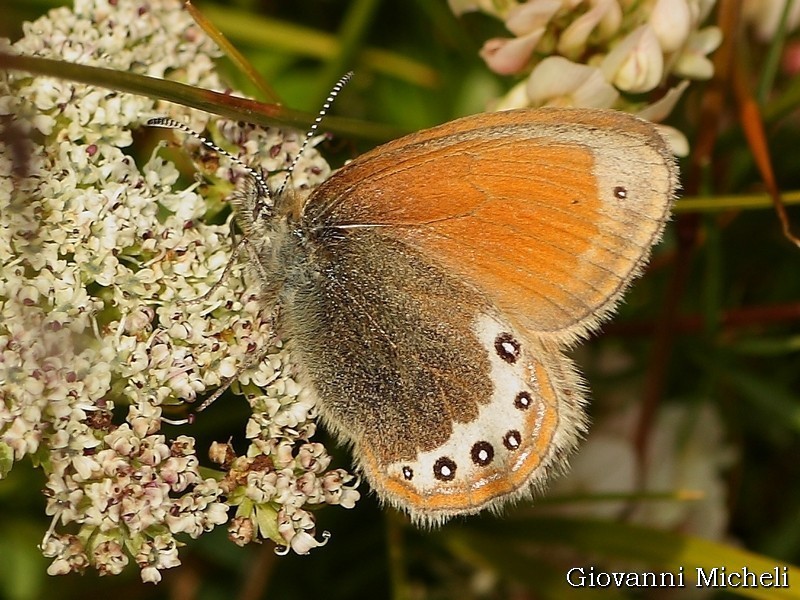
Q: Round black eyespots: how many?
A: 7